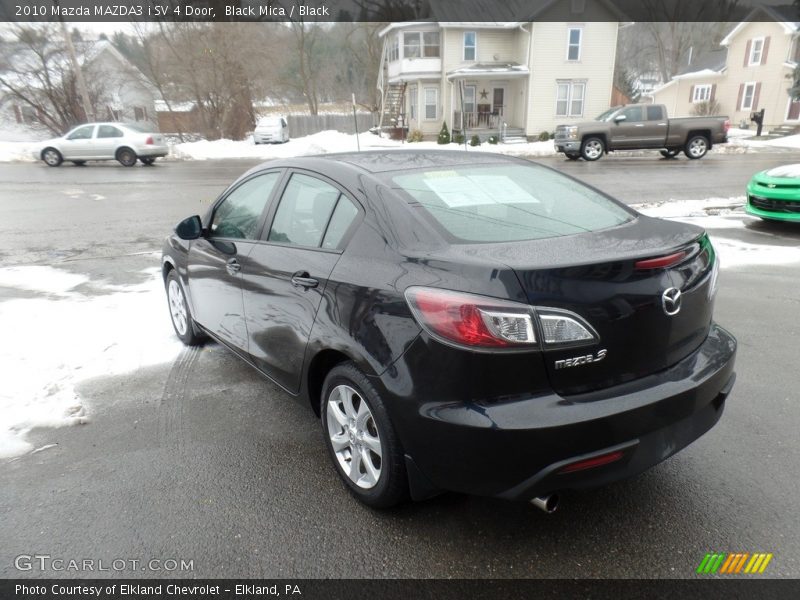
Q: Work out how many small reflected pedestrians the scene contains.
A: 0